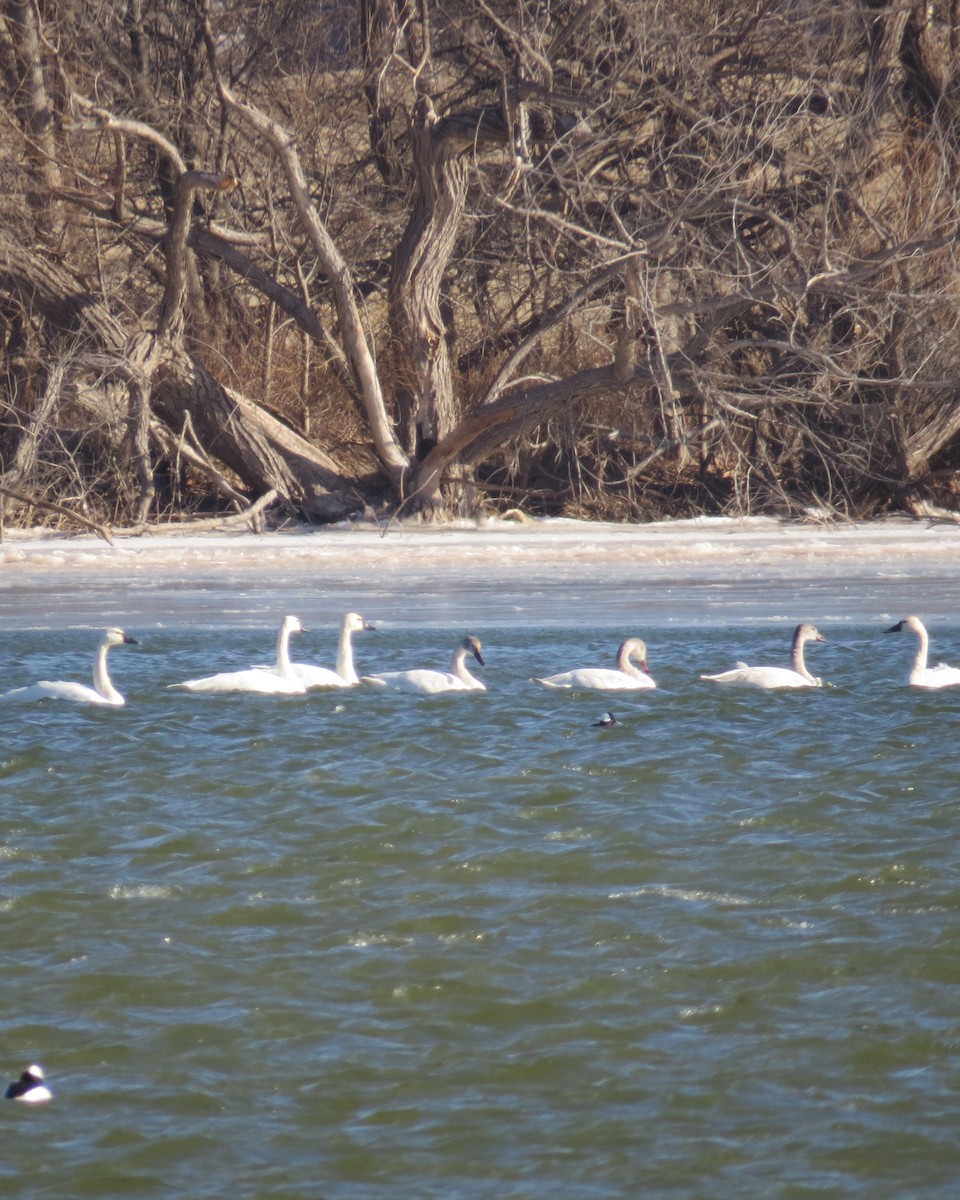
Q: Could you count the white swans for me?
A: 7